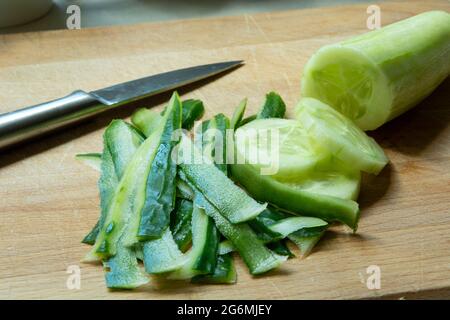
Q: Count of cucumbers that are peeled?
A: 1